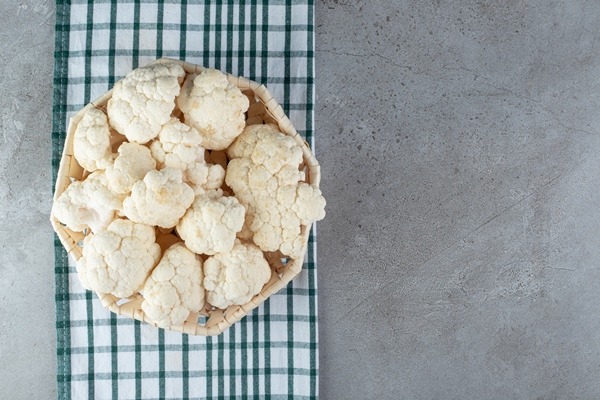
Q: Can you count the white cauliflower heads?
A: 12